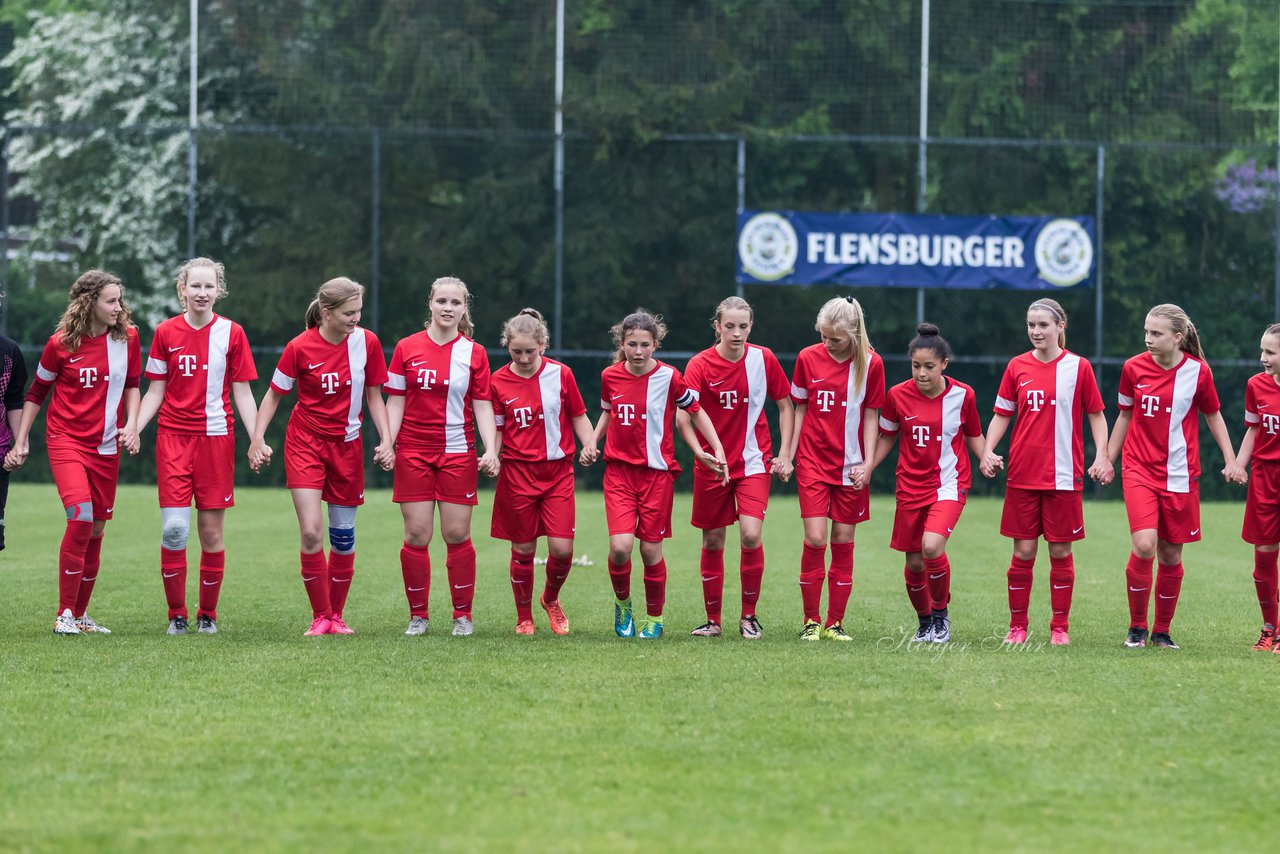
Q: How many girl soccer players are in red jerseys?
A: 12